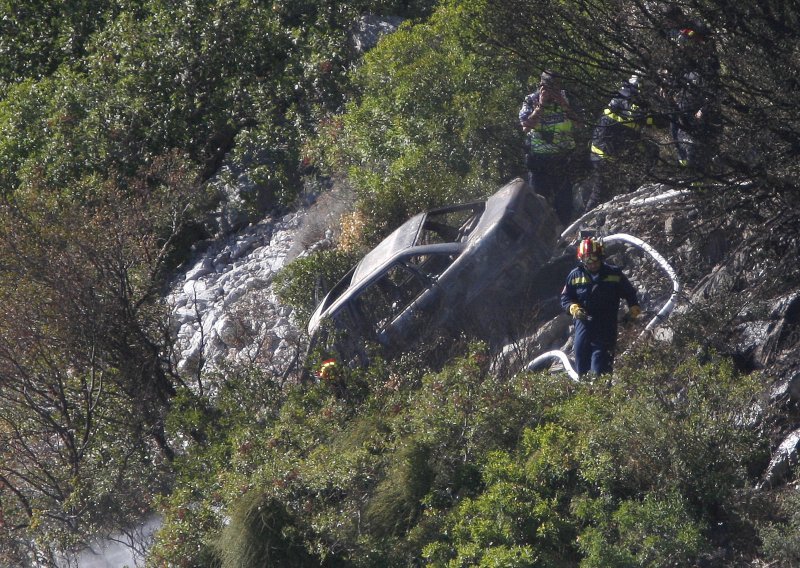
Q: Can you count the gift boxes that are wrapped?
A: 0